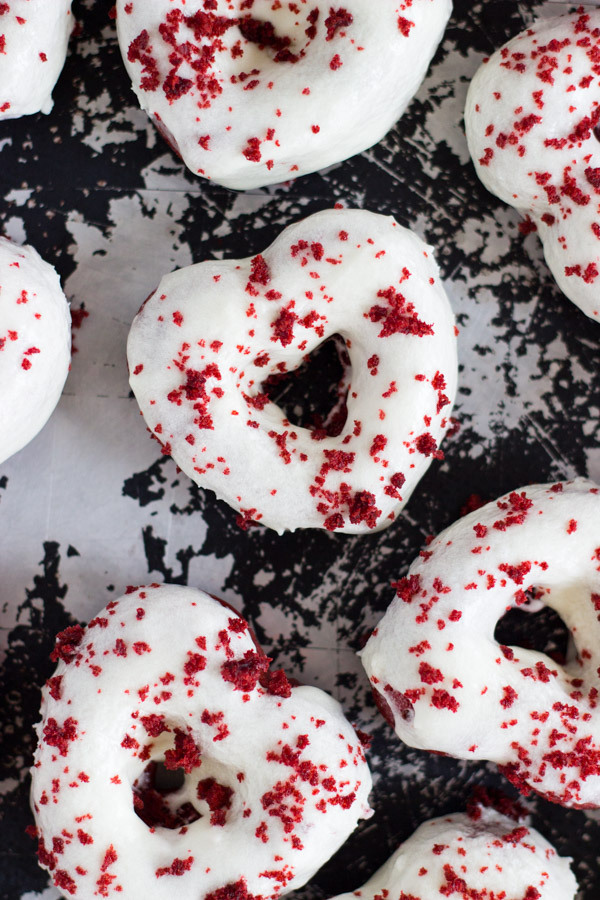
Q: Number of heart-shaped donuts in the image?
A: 8